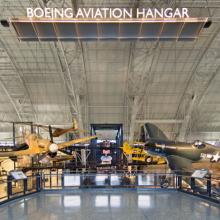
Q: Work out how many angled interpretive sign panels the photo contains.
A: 2